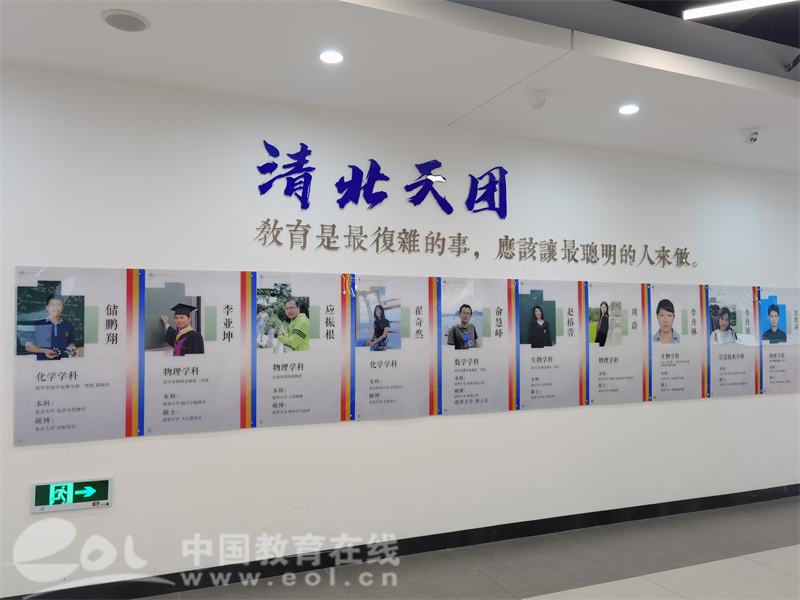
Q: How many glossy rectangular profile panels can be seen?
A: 10